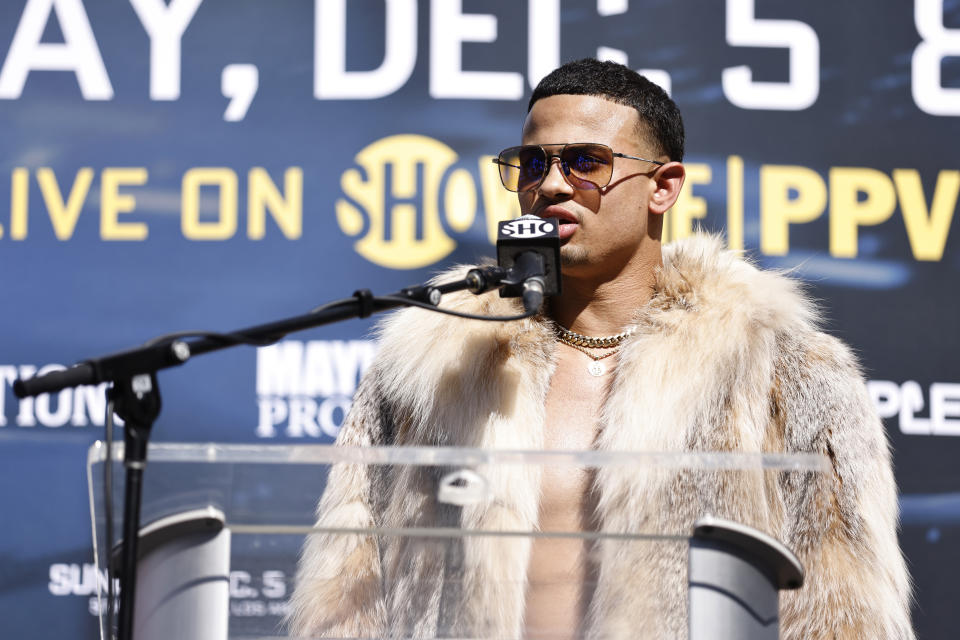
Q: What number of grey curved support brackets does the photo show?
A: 2